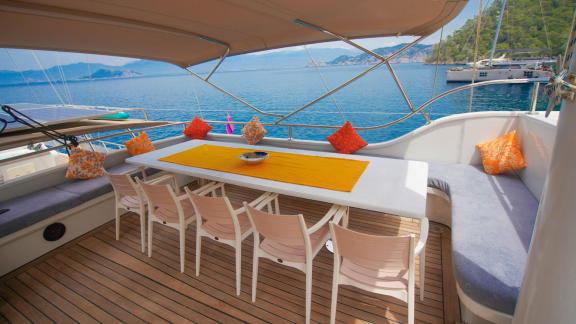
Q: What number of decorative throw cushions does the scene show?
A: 6